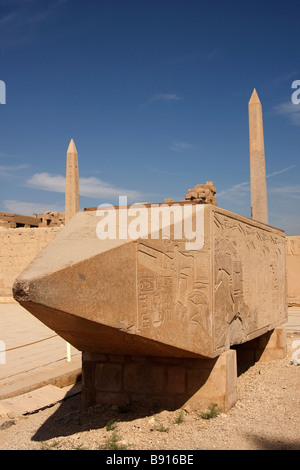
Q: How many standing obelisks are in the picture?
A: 2